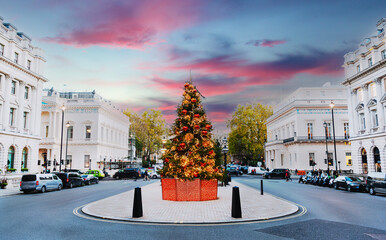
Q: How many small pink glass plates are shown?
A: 0